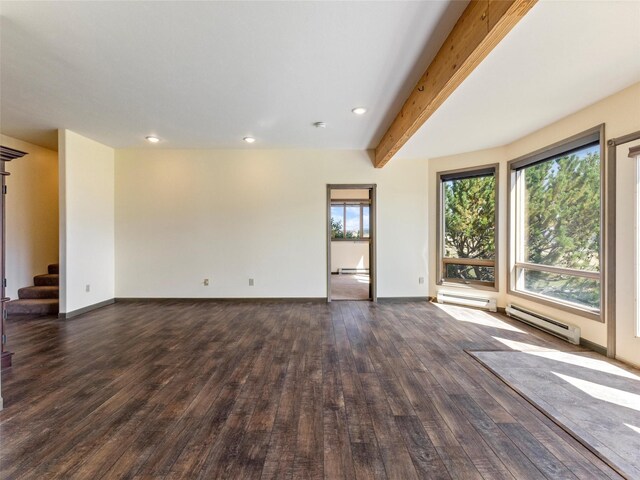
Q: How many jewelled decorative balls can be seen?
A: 0